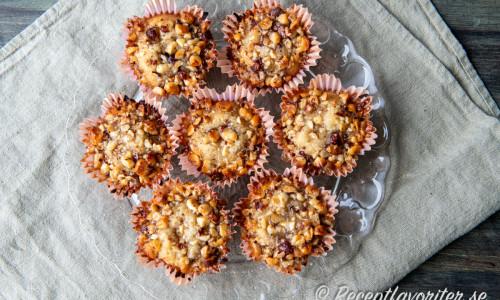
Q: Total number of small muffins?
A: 7